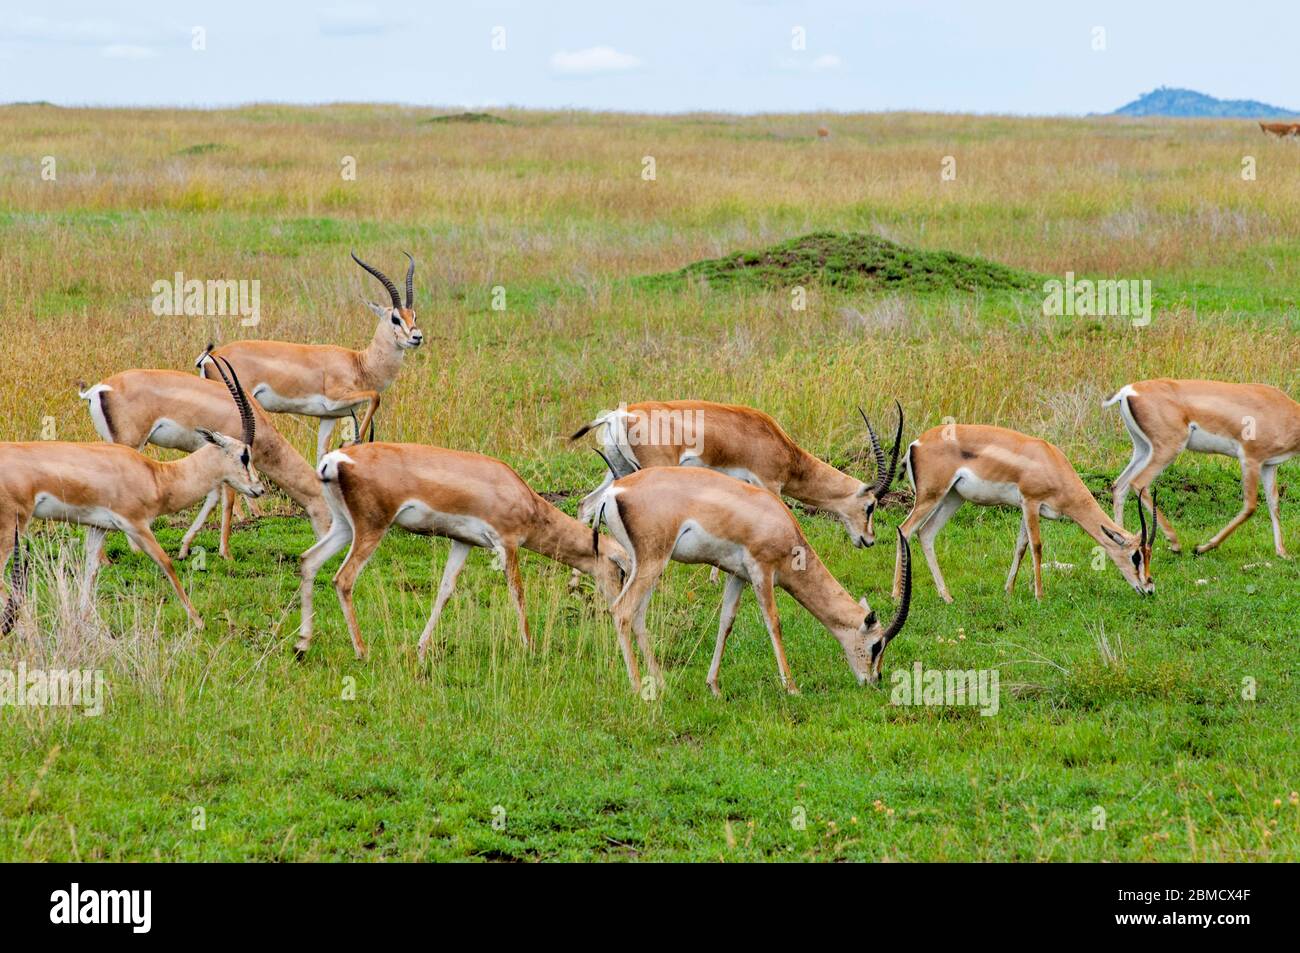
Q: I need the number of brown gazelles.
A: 8